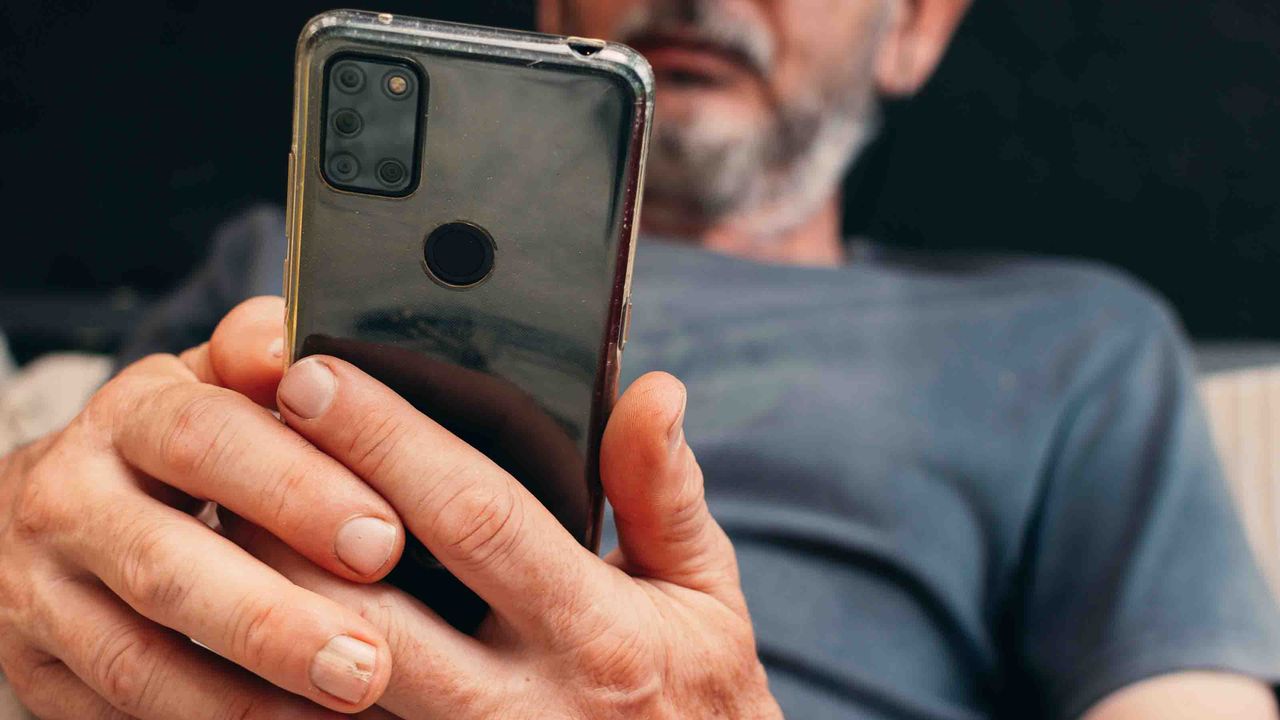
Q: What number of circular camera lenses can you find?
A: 4